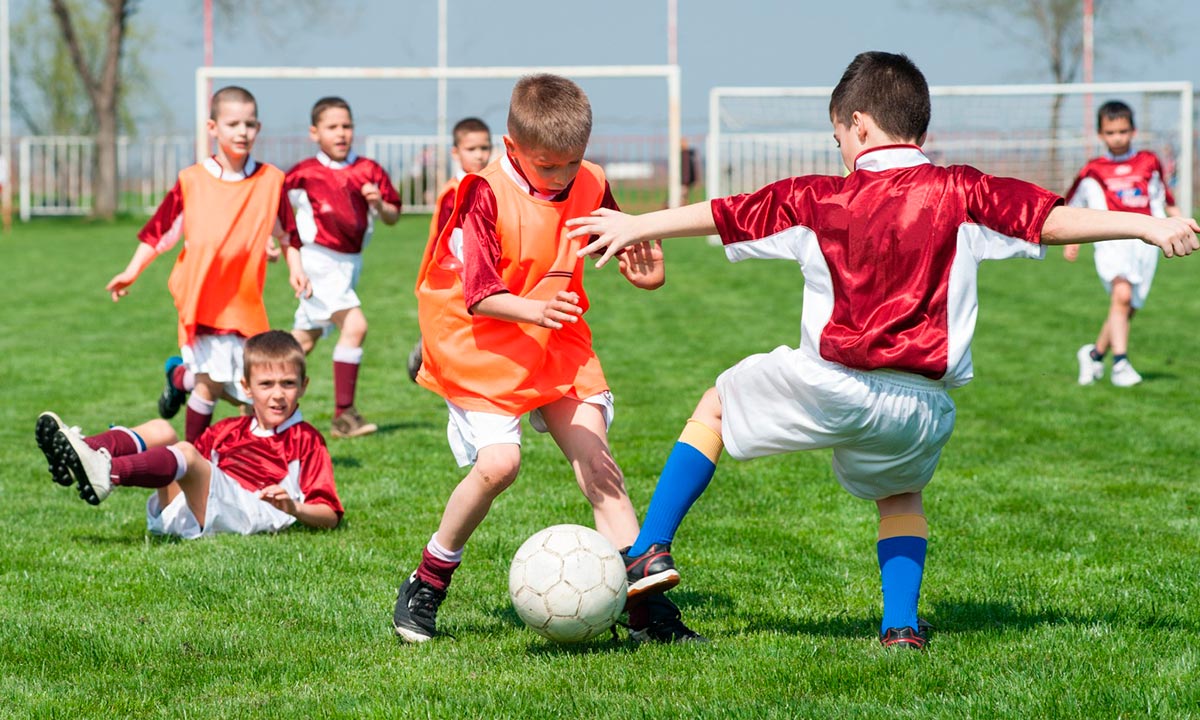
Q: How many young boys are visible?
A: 7